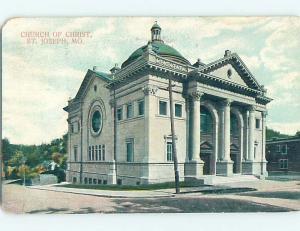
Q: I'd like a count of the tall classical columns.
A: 3